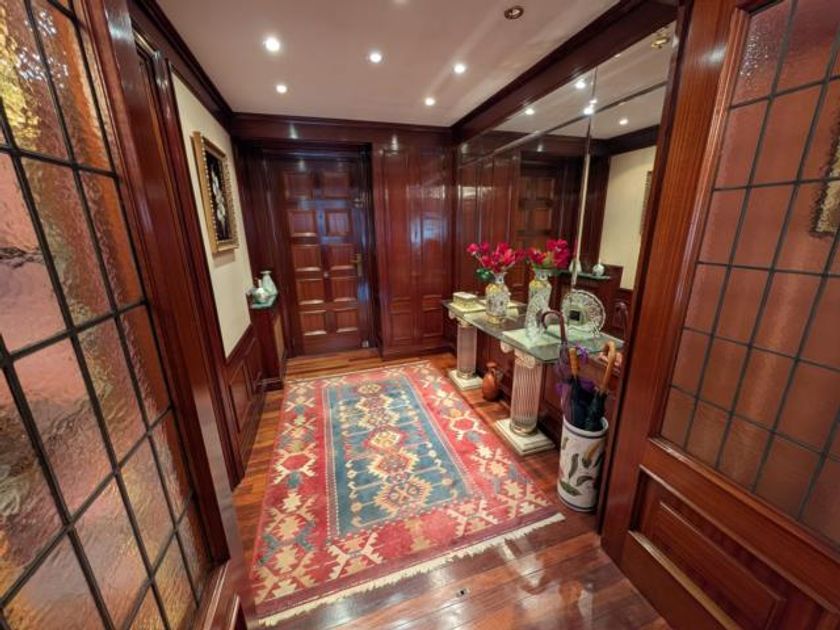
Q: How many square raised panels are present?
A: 10